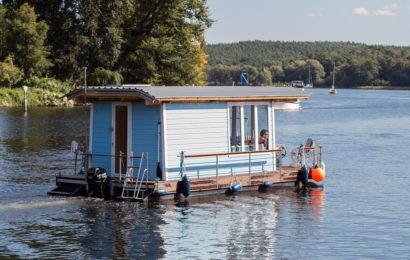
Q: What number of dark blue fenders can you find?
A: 5